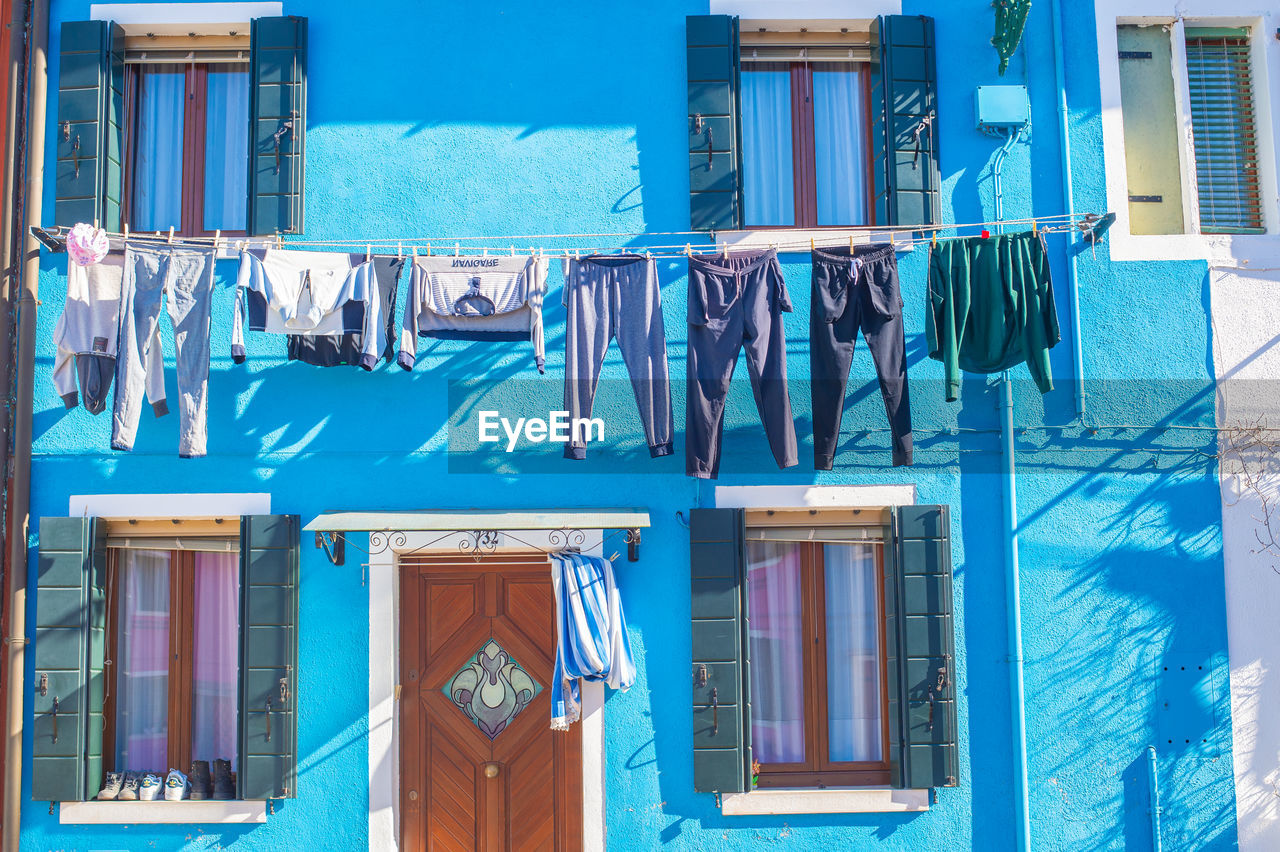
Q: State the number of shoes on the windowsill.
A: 6